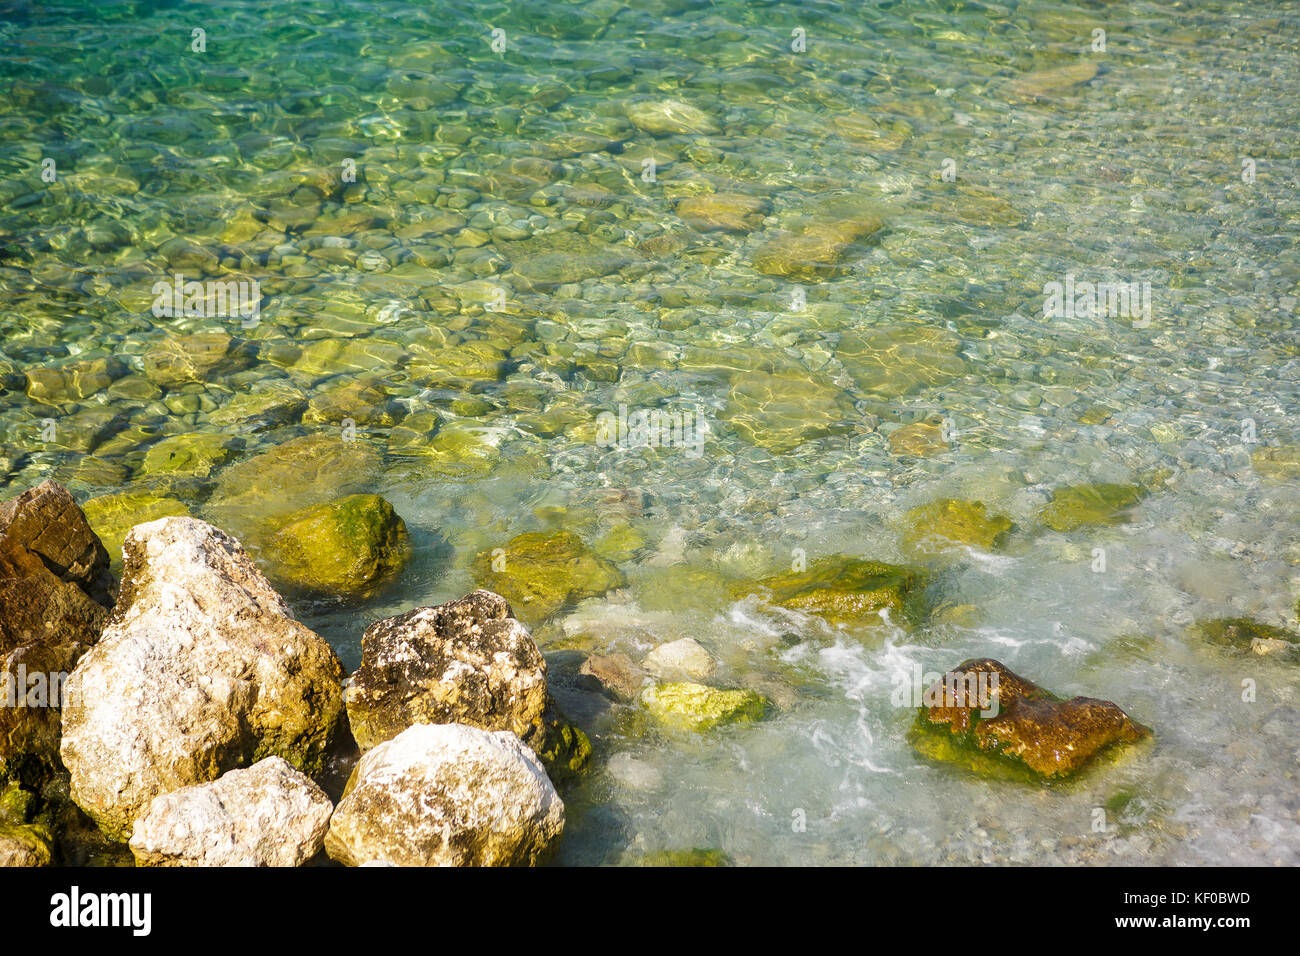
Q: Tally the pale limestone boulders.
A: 4